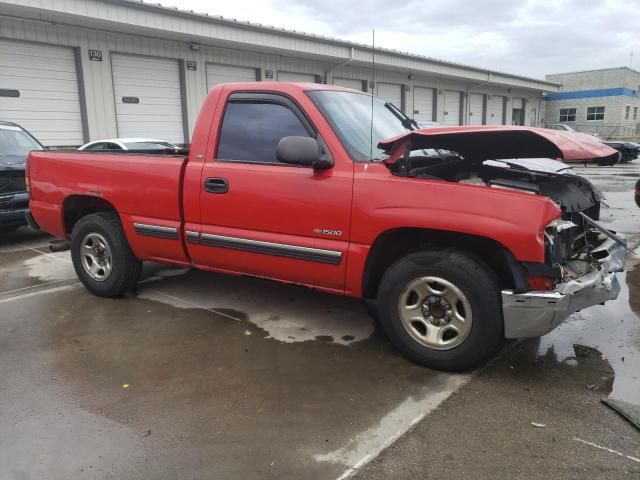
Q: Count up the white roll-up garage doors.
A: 11